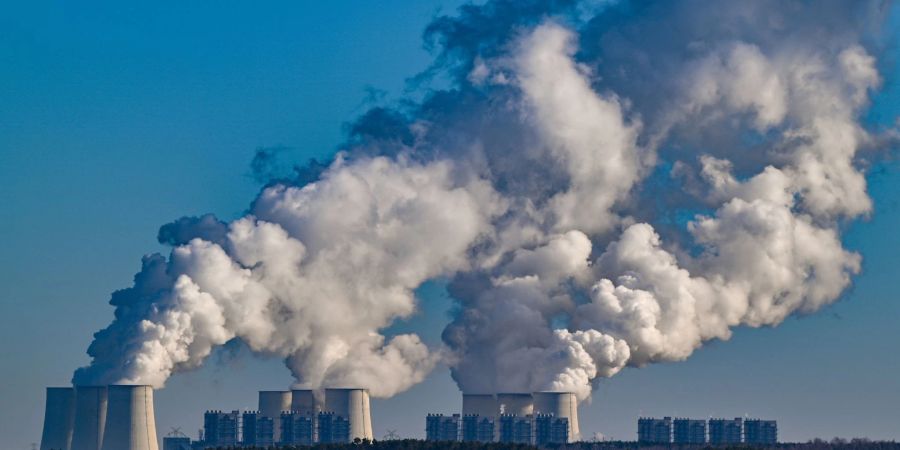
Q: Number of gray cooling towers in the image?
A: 9